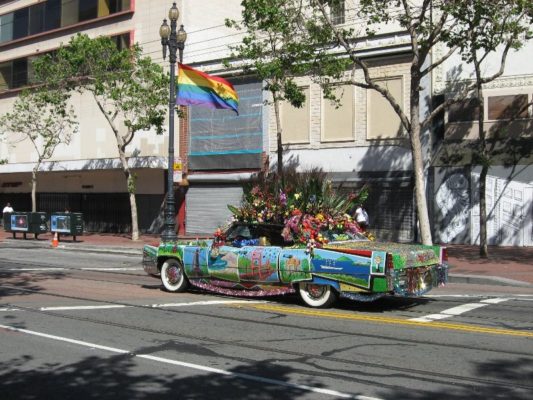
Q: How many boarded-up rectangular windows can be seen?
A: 3